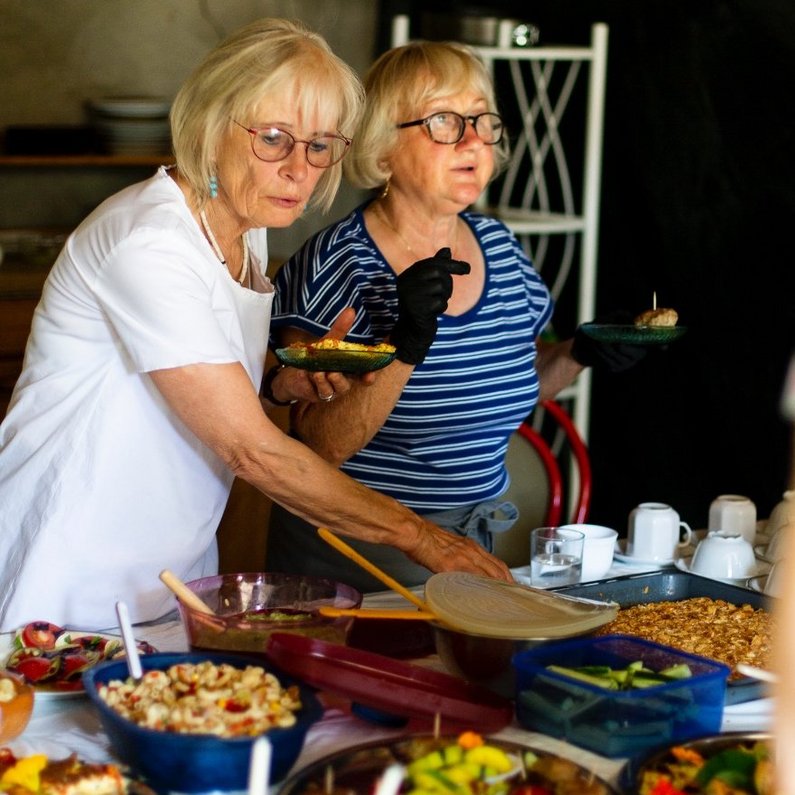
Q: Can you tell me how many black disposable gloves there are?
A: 2